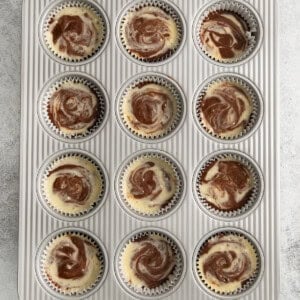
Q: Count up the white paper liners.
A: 12